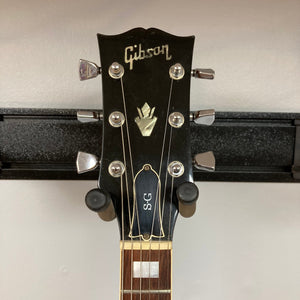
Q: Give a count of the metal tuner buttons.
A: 6